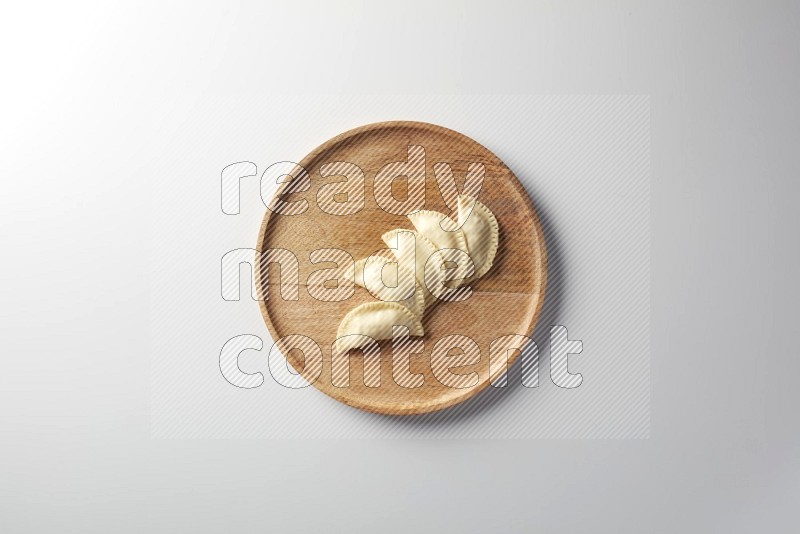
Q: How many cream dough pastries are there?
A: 5